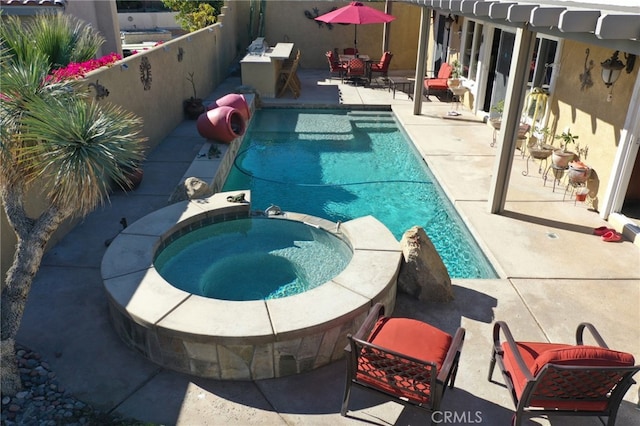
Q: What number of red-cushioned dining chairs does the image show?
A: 4